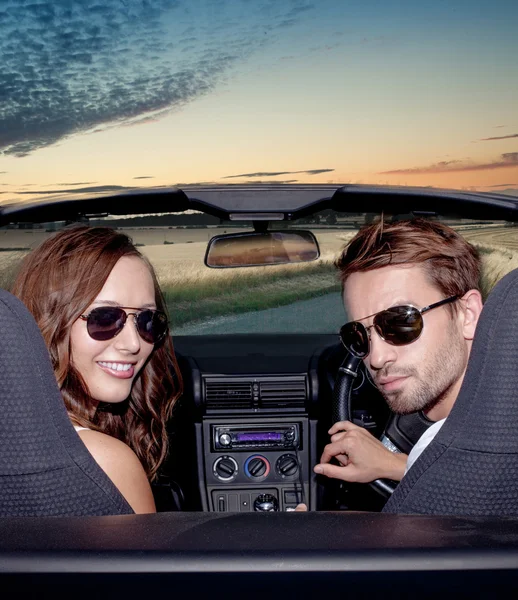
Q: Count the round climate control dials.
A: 3